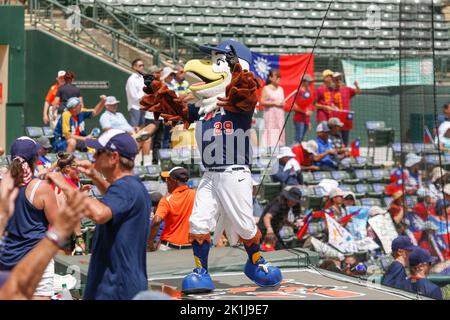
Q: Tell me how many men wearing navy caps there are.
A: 3